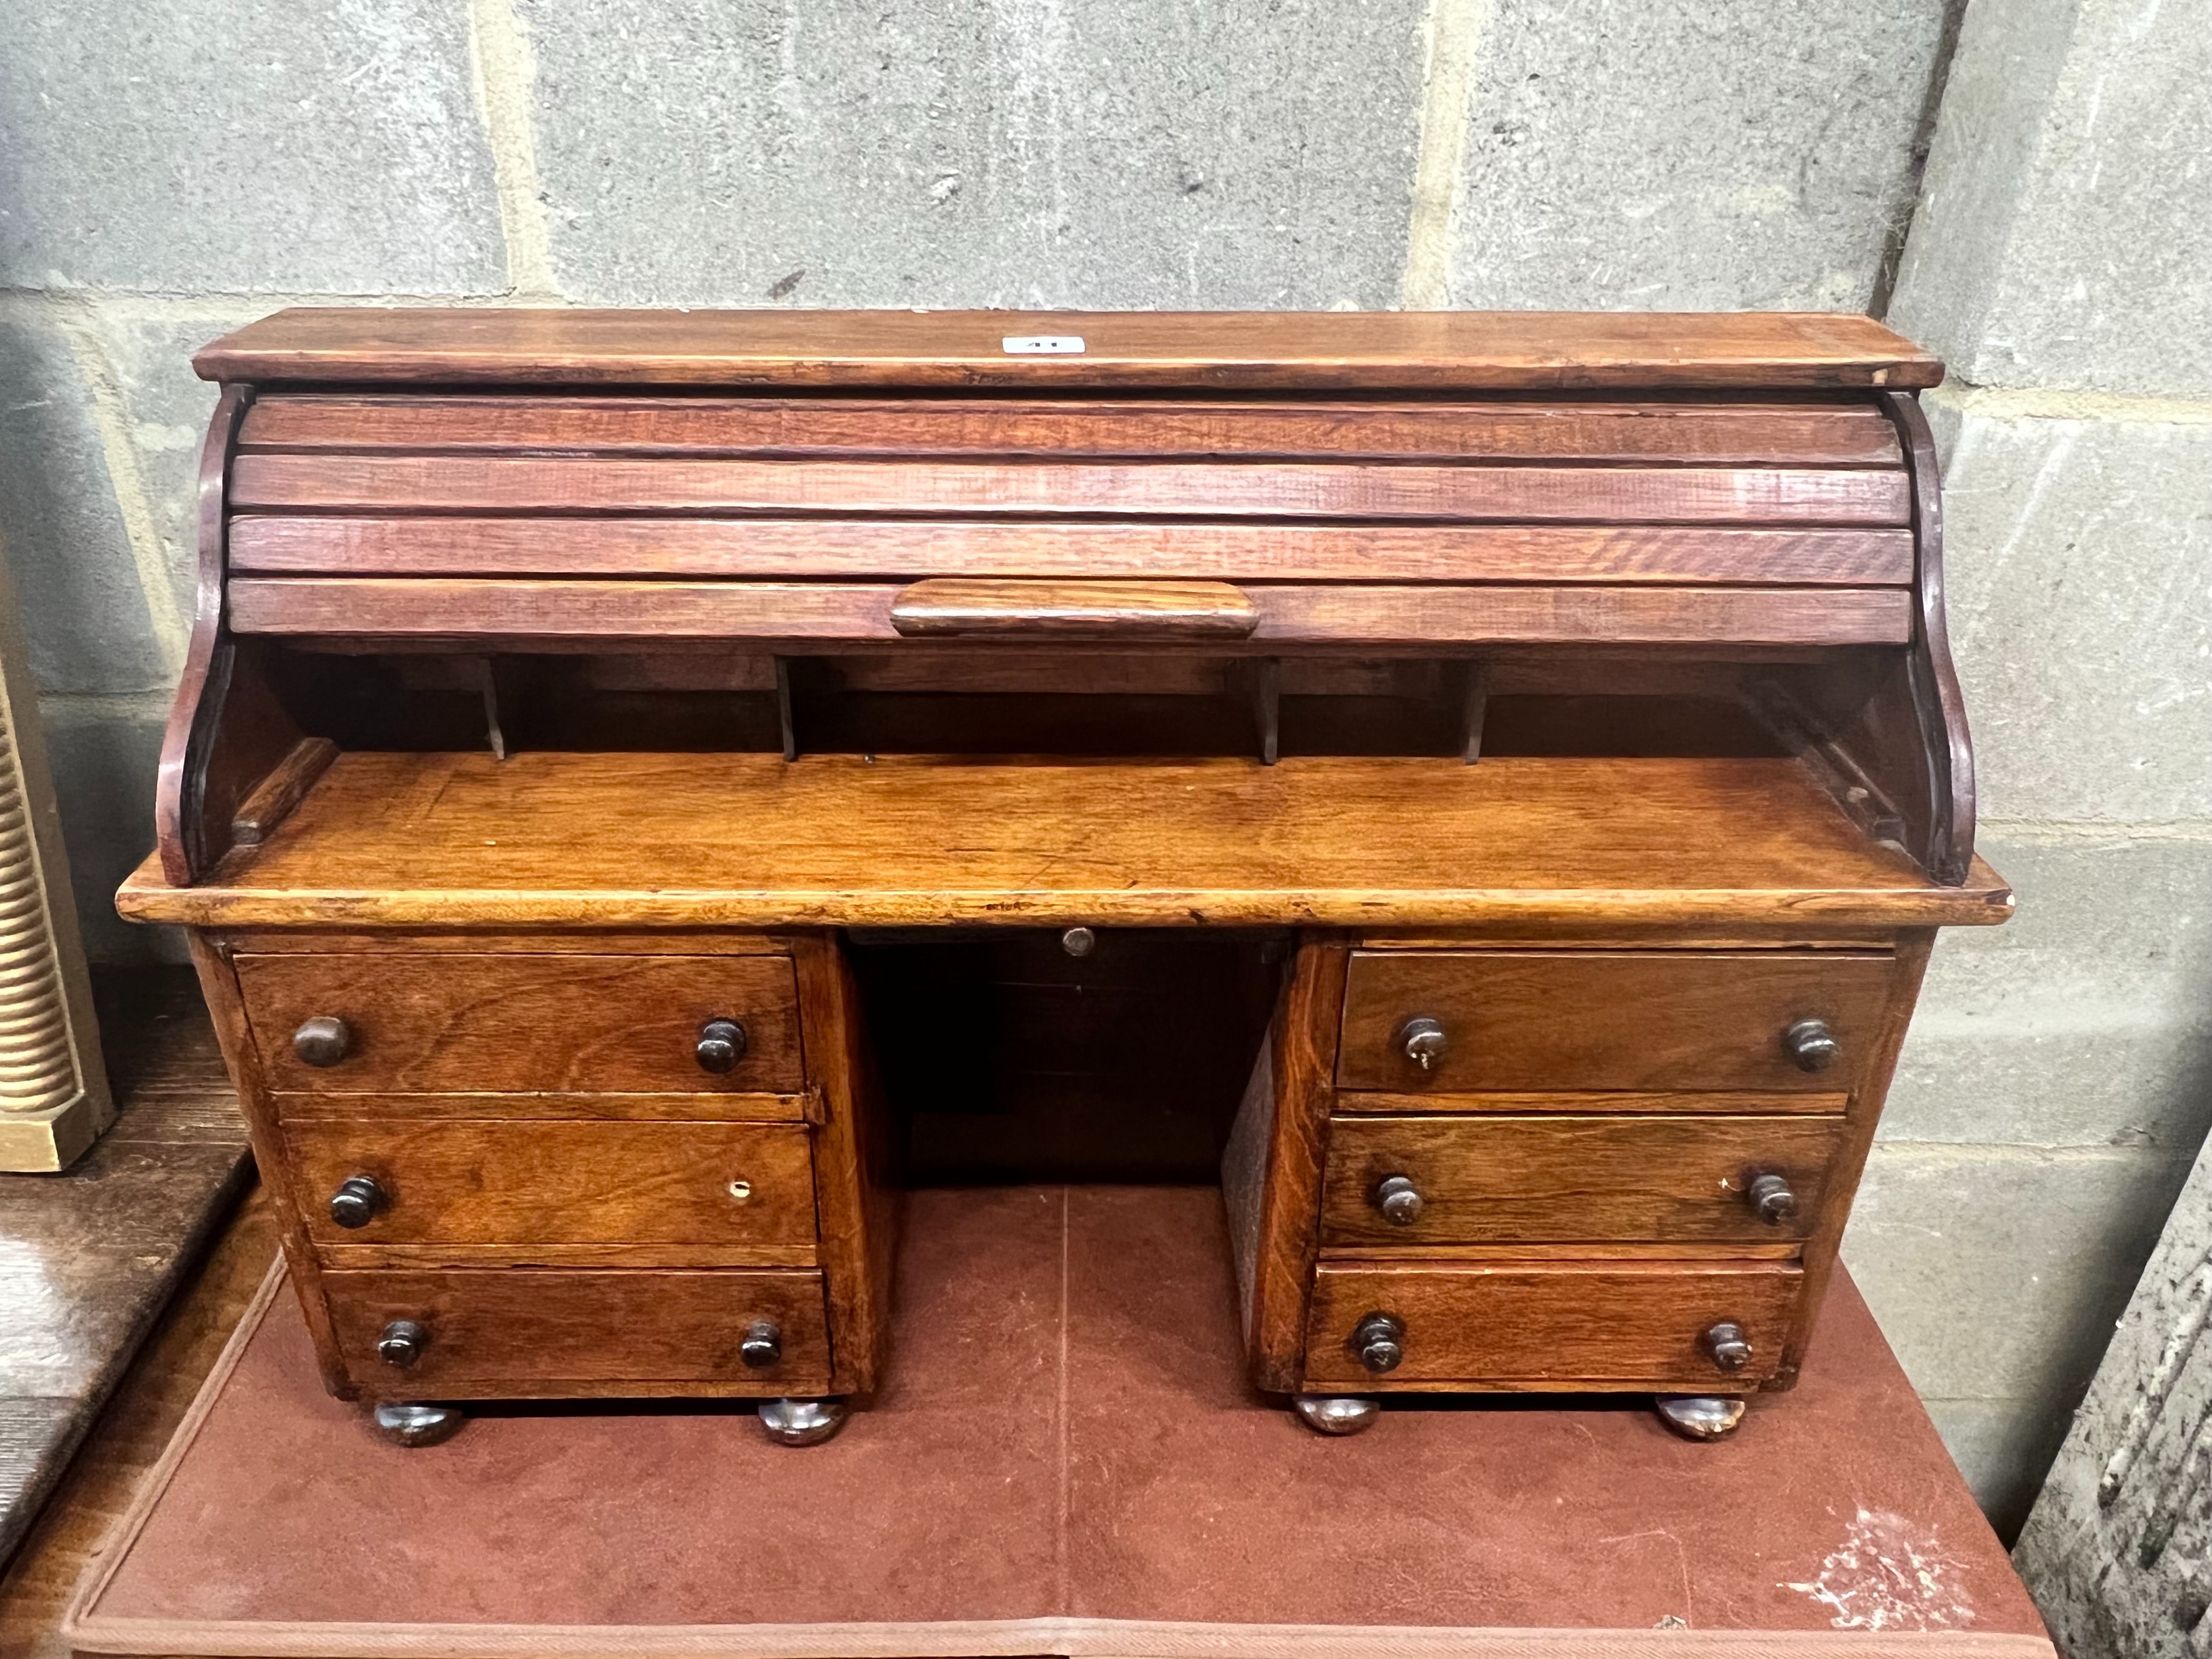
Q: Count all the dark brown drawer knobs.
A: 11